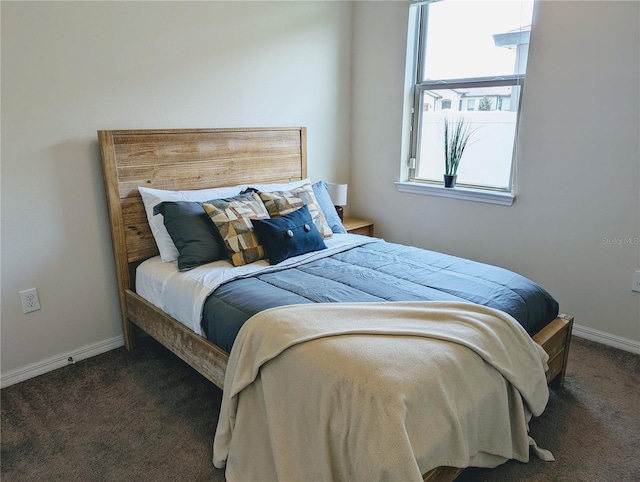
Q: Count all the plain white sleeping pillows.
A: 2